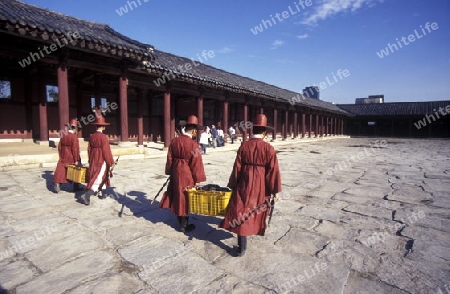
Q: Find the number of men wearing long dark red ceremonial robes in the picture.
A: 4